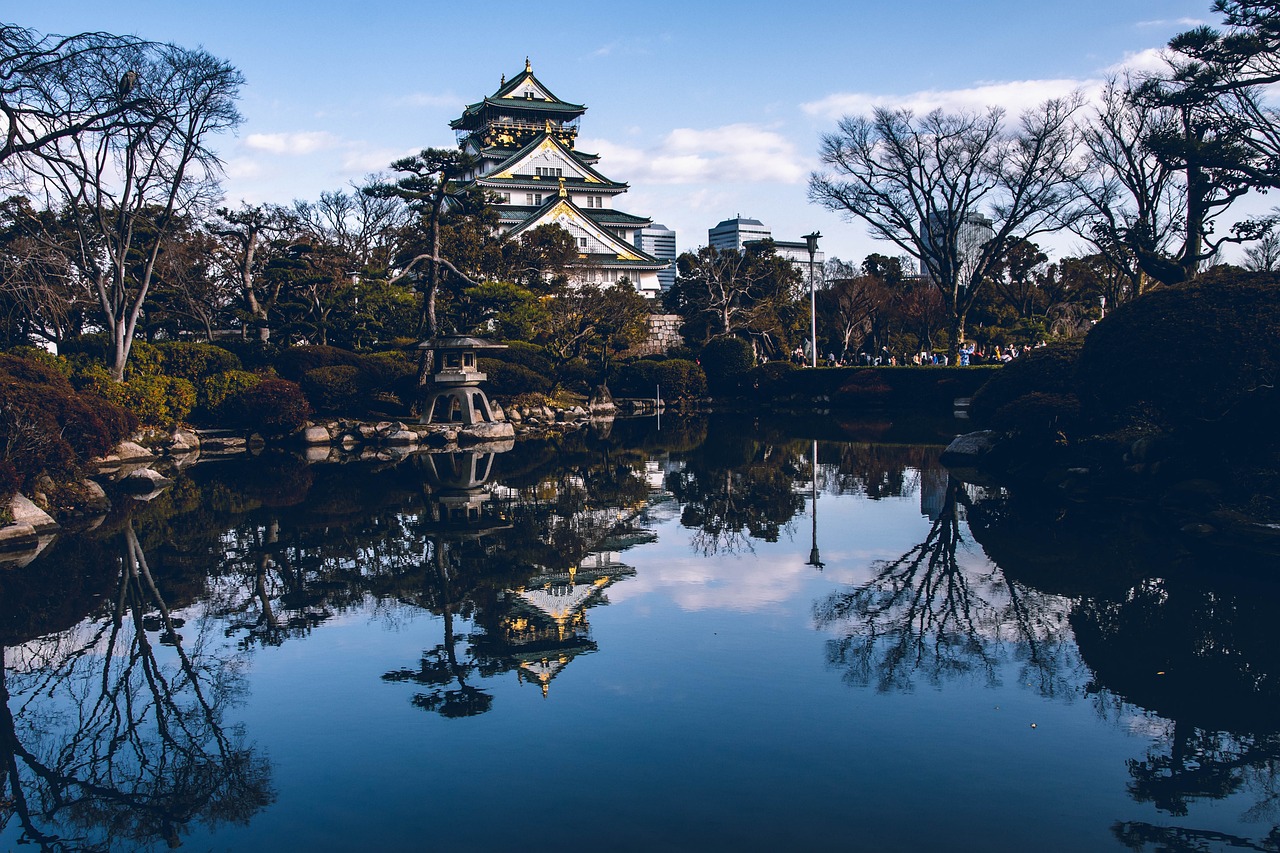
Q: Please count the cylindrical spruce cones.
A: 0